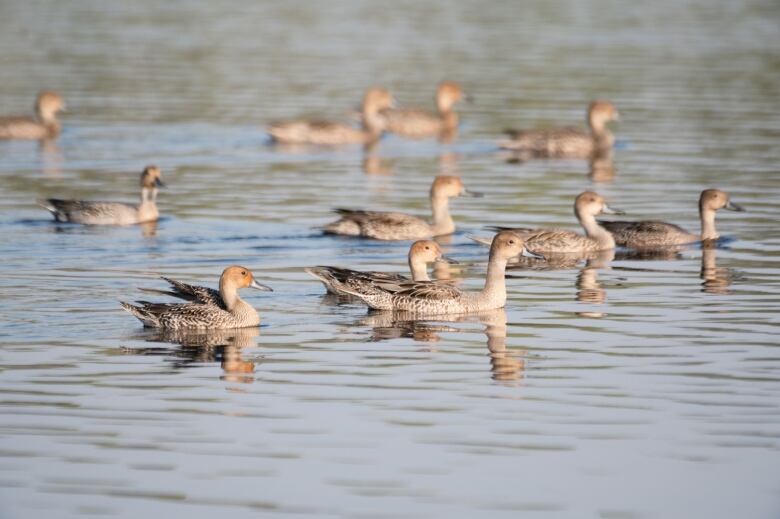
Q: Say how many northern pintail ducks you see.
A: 11